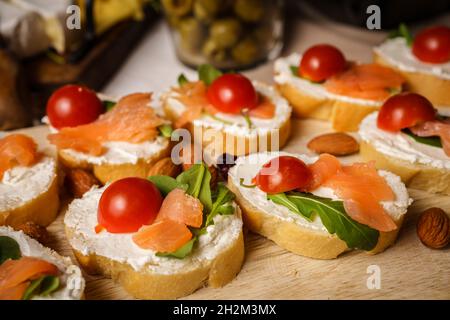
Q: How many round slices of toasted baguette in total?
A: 9